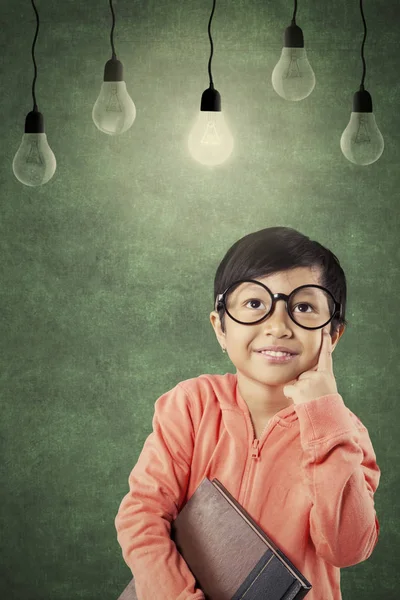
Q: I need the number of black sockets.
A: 5